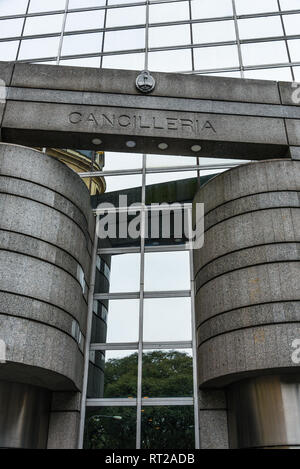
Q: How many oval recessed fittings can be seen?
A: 4